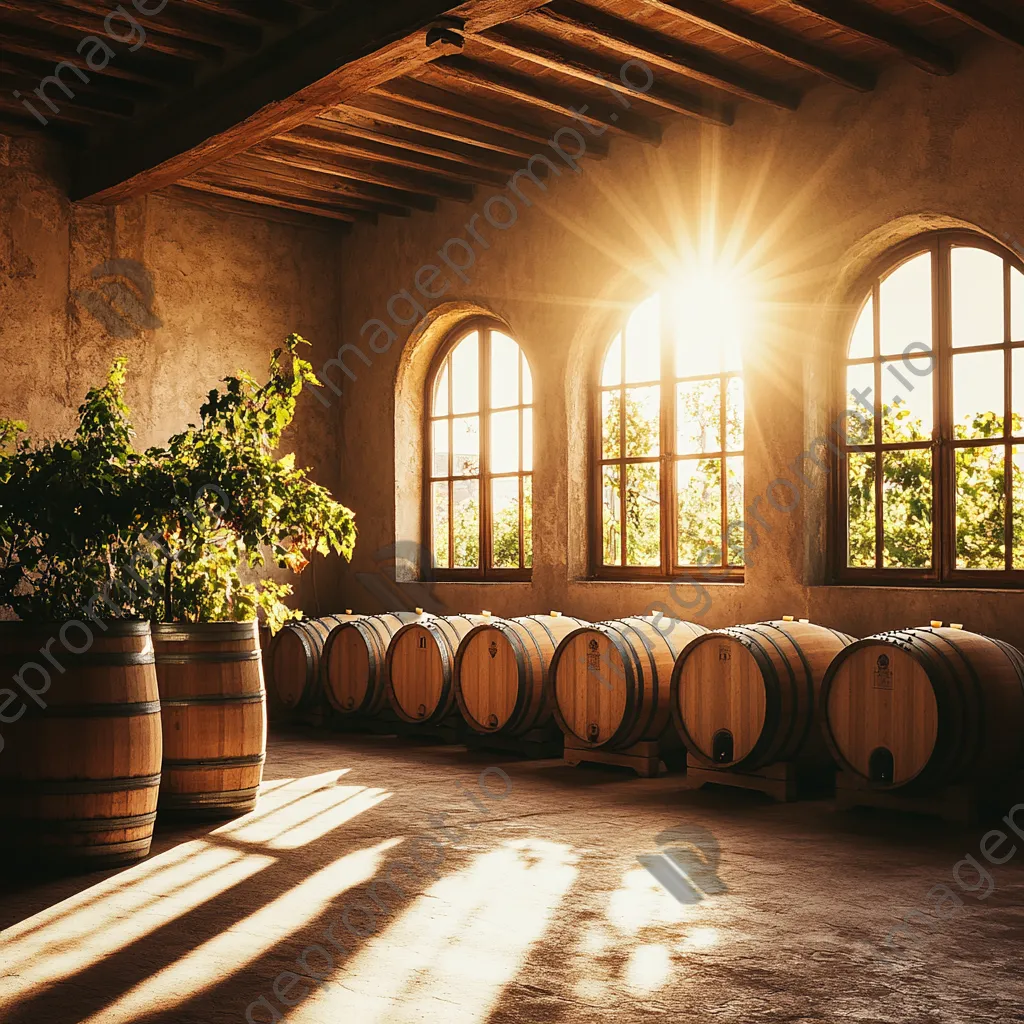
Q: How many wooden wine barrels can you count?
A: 9